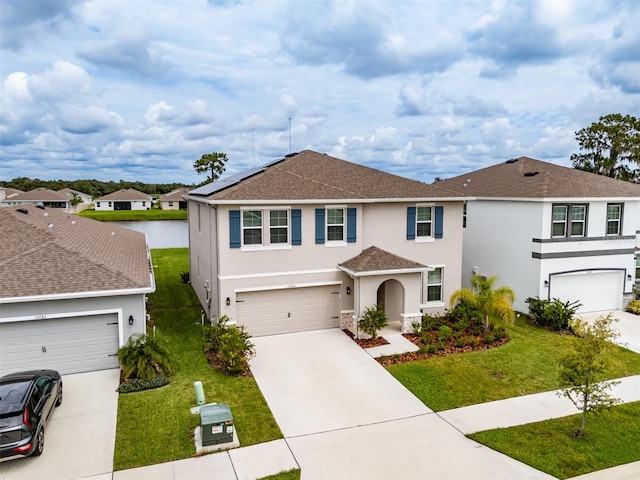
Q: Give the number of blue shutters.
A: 6